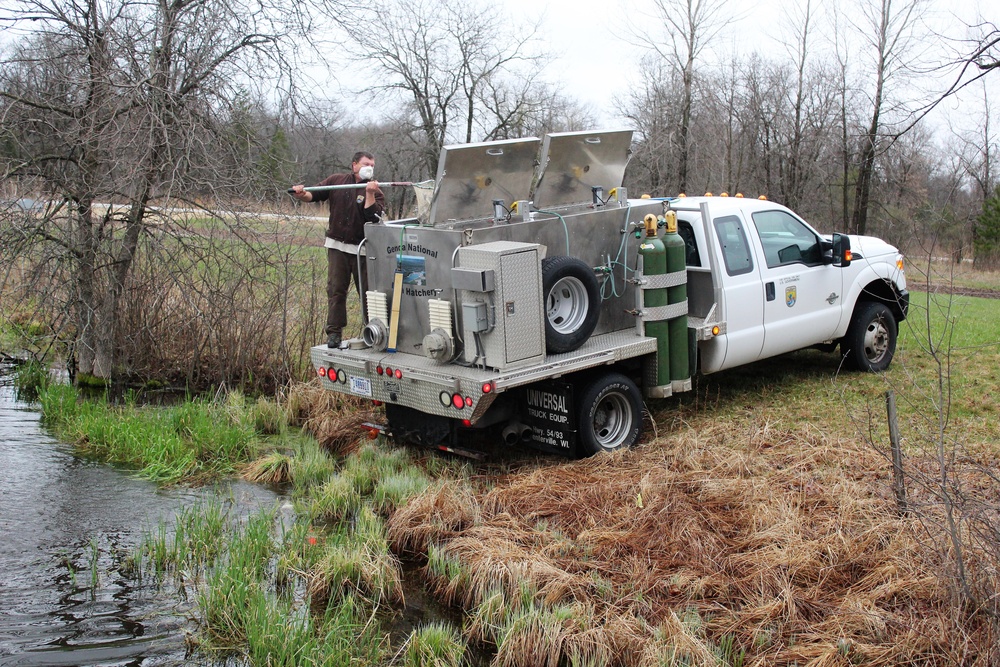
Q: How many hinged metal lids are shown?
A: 2